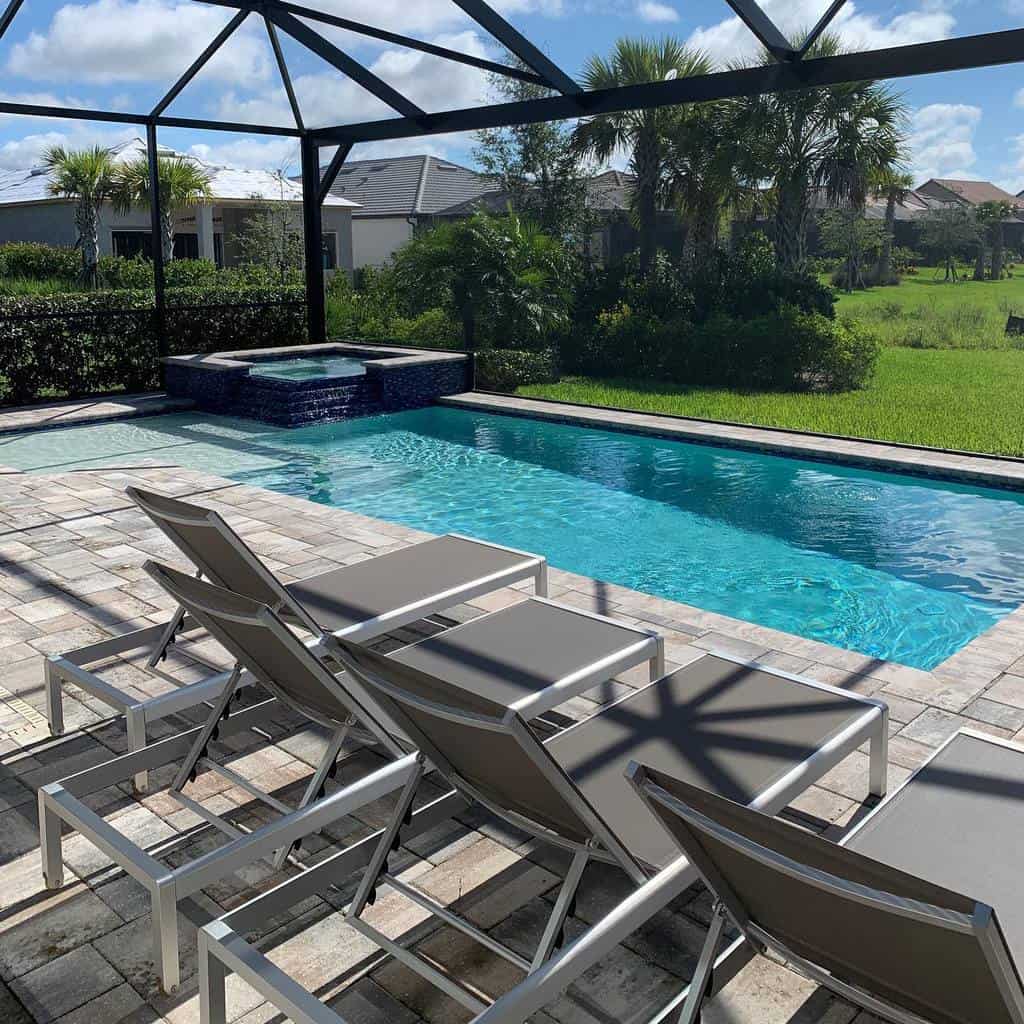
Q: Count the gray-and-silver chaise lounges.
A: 4